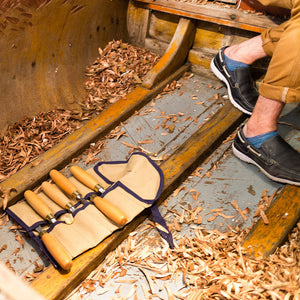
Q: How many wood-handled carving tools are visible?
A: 6